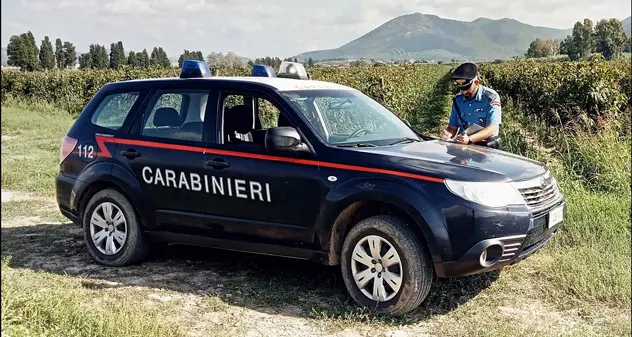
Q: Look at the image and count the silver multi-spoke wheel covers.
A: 2